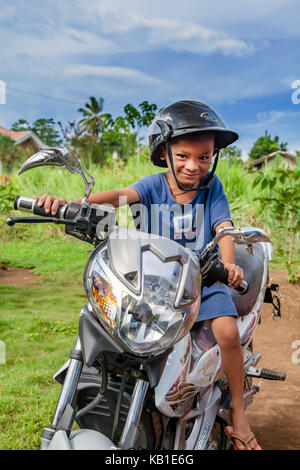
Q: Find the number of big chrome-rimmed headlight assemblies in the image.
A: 1